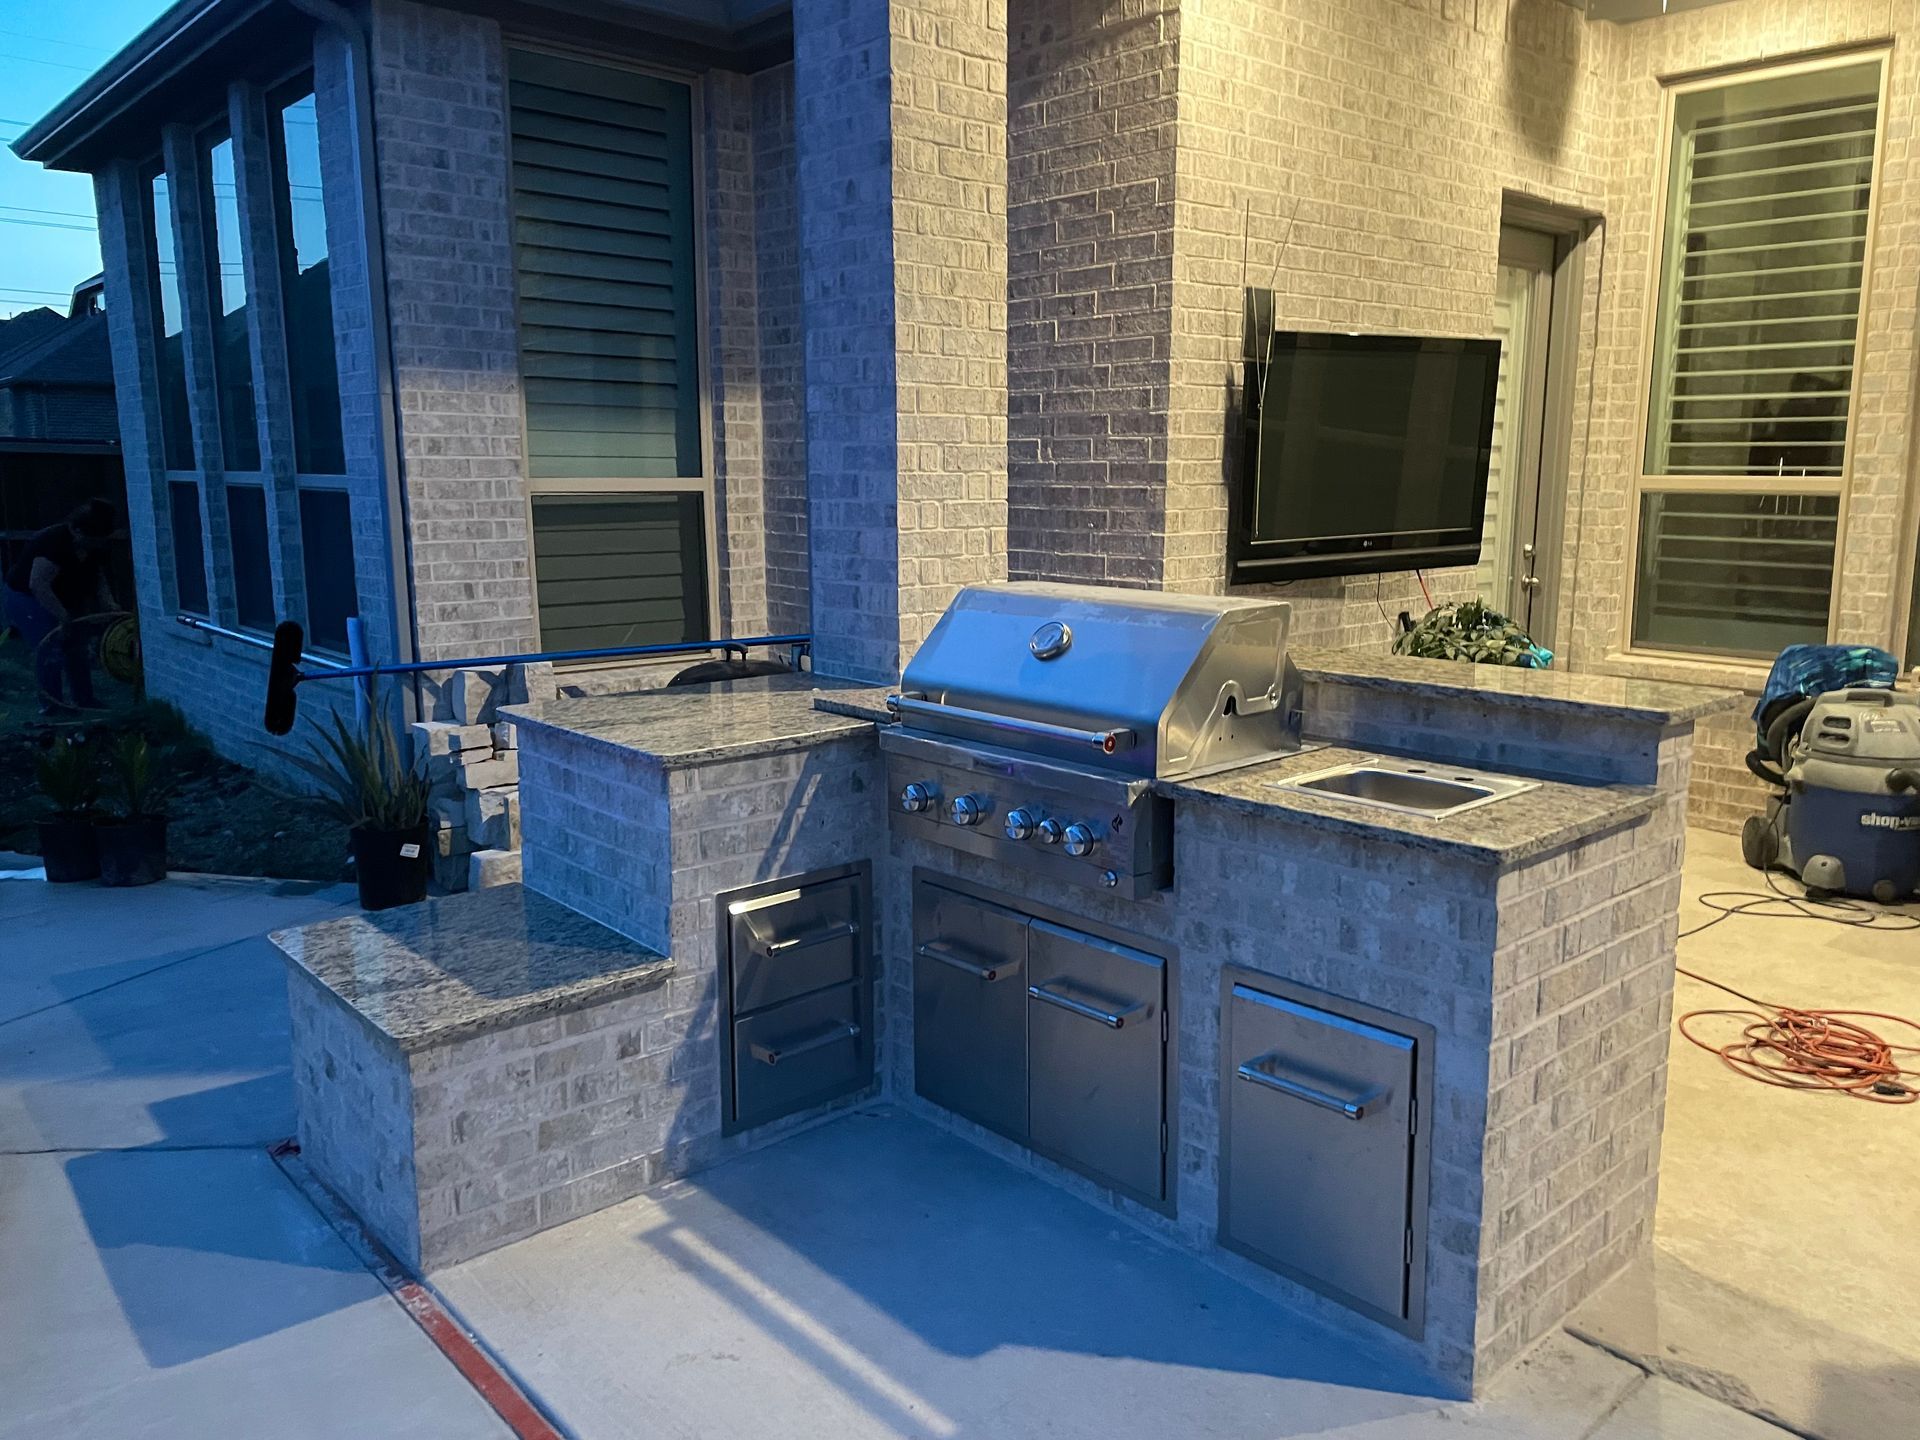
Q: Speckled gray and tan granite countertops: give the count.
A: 4